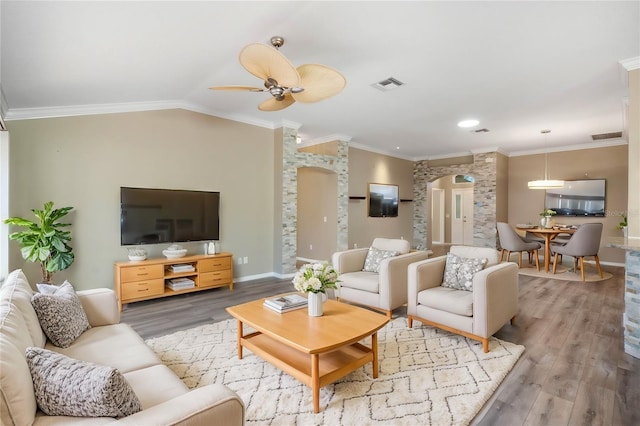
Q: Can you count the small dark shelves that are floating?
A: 2